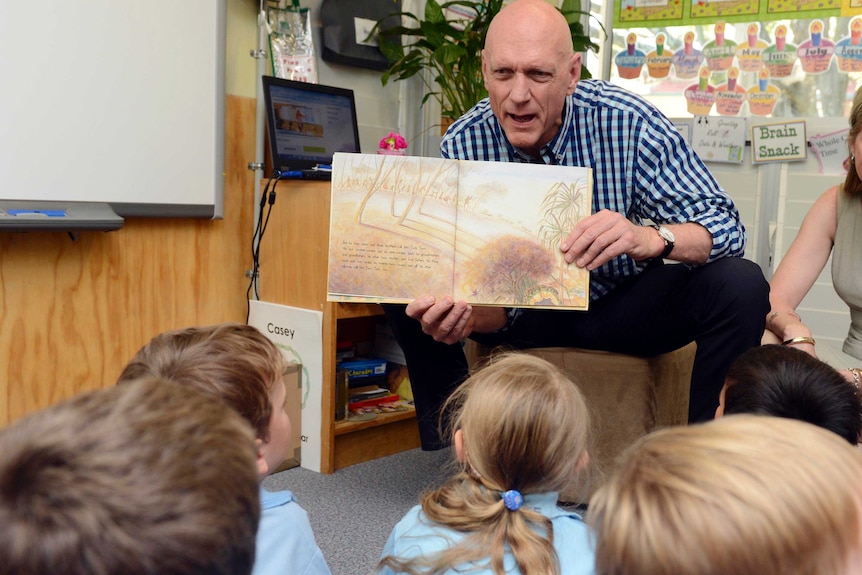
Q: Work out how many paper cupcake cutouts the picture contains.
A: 11